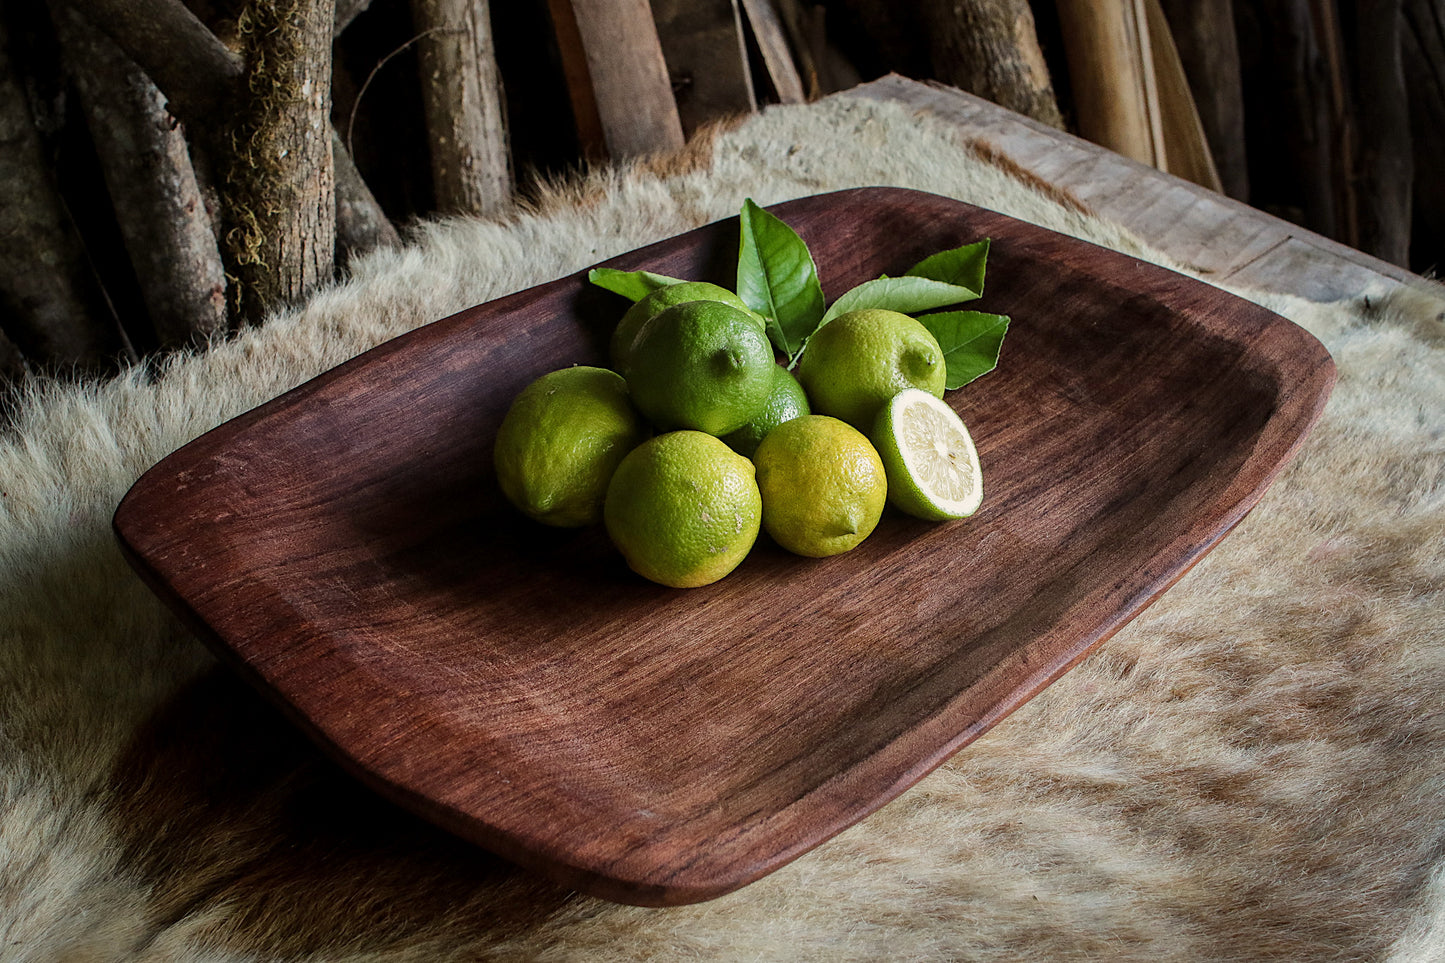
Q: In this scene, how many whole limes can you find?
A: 7